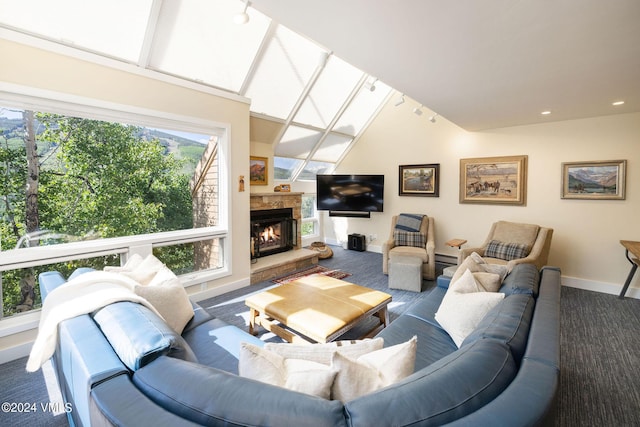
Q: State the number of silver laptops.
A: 0